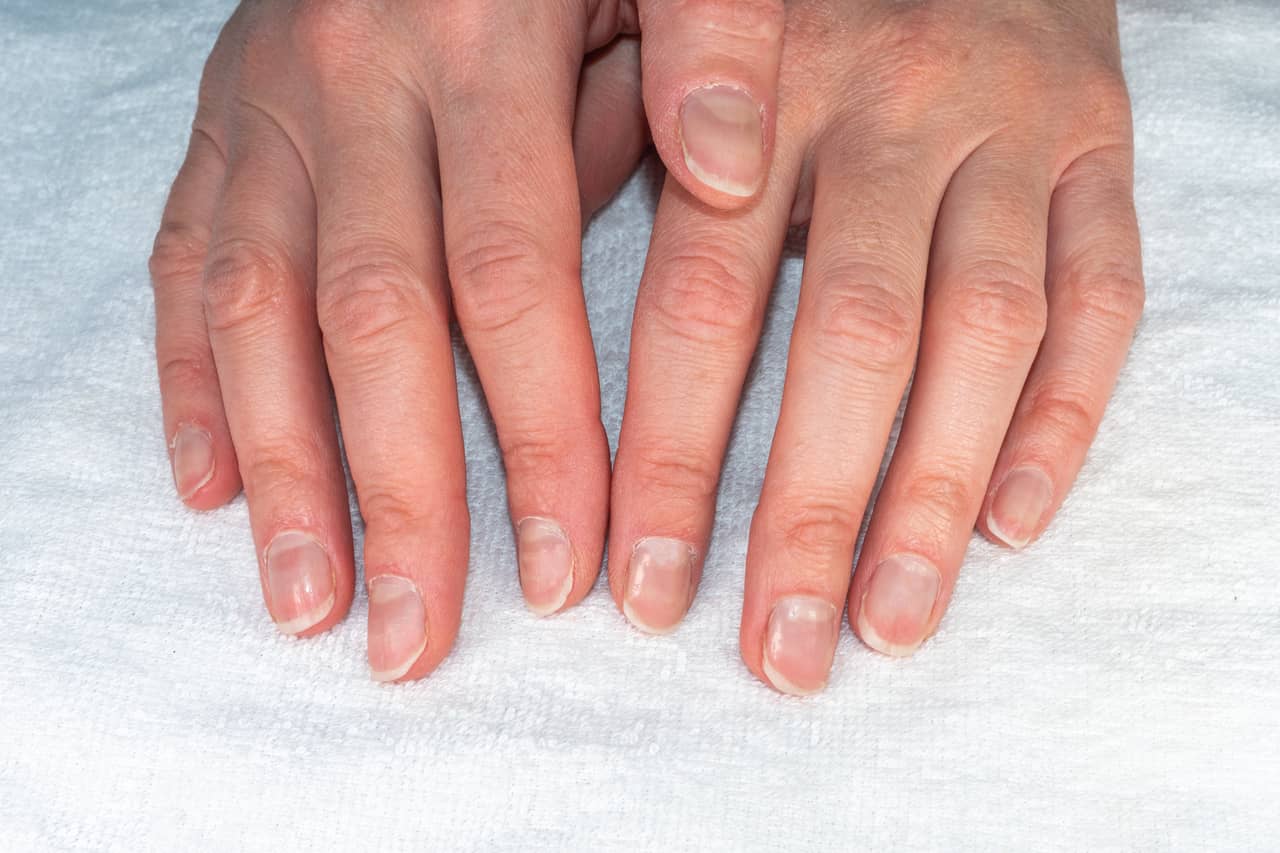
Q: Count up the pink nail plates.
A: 9